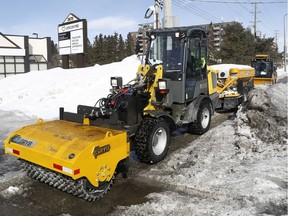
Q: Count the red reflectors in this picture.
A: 3